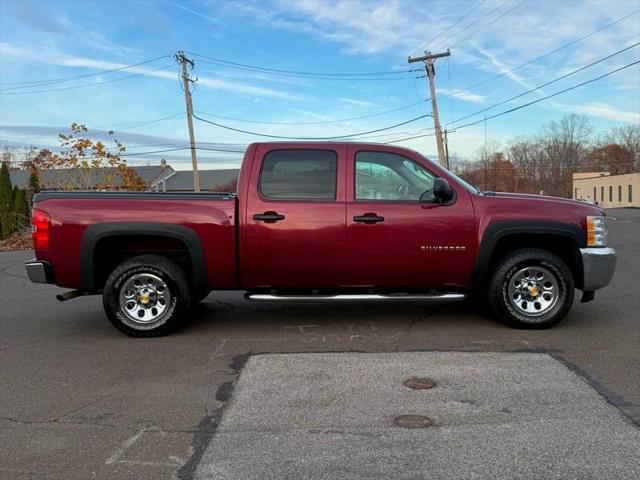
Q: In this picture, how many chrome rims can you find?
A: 2